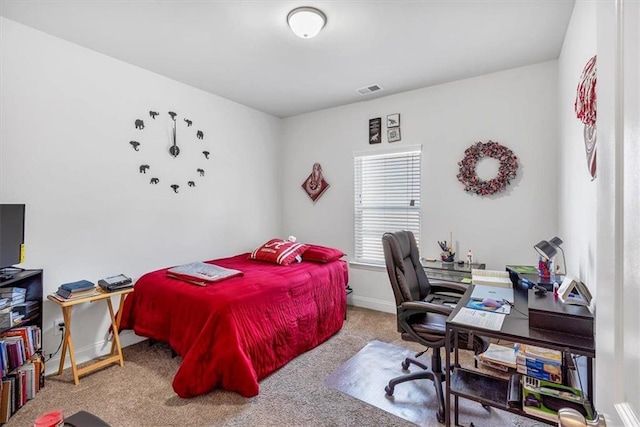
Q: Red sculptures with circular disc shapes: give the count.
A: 1